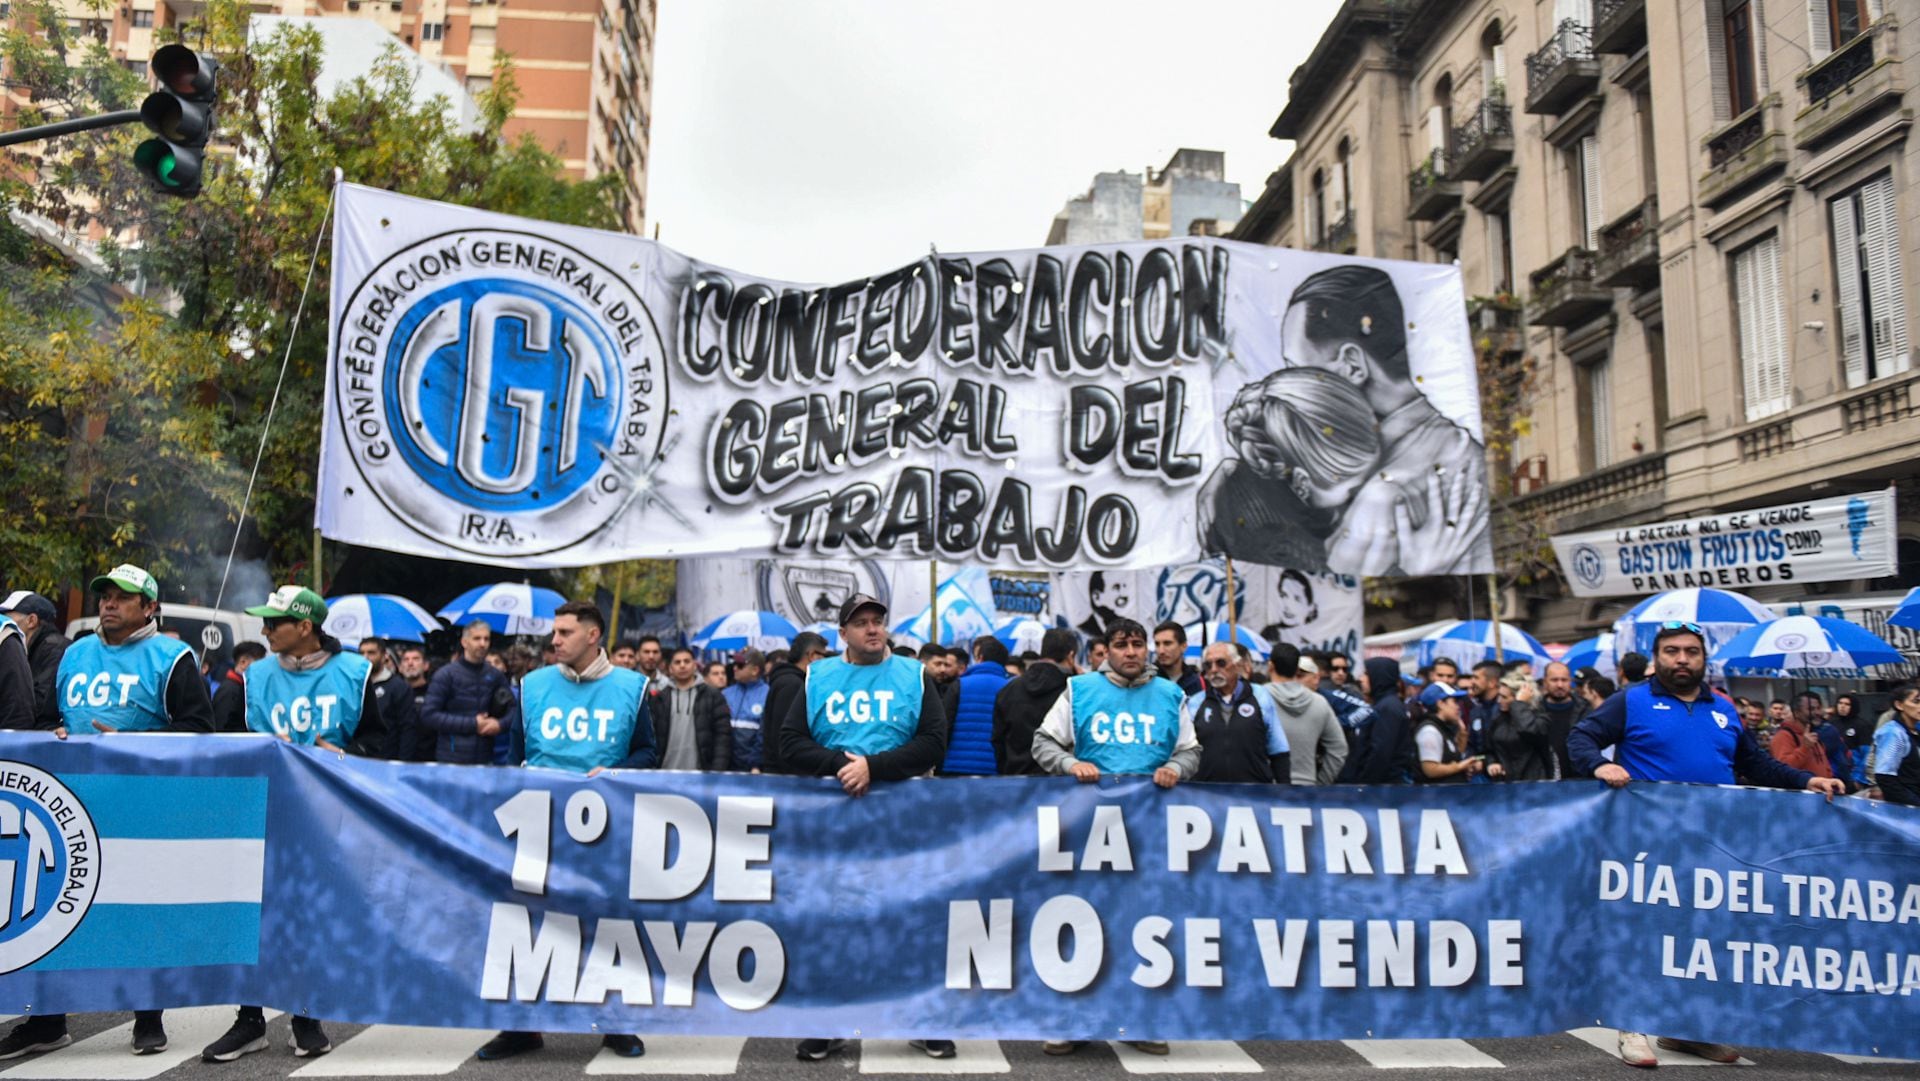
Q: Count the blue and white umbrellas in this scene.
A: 12